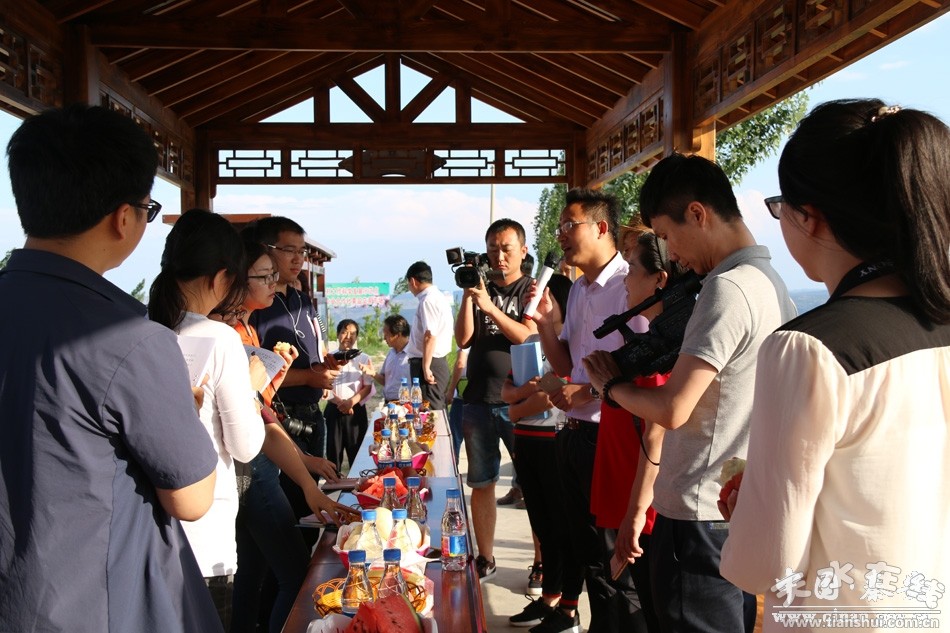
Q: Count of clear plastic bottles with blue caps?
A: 15